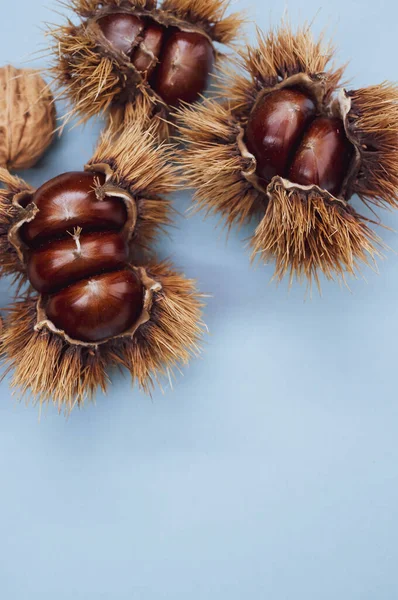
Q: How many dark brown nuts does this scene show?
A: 8